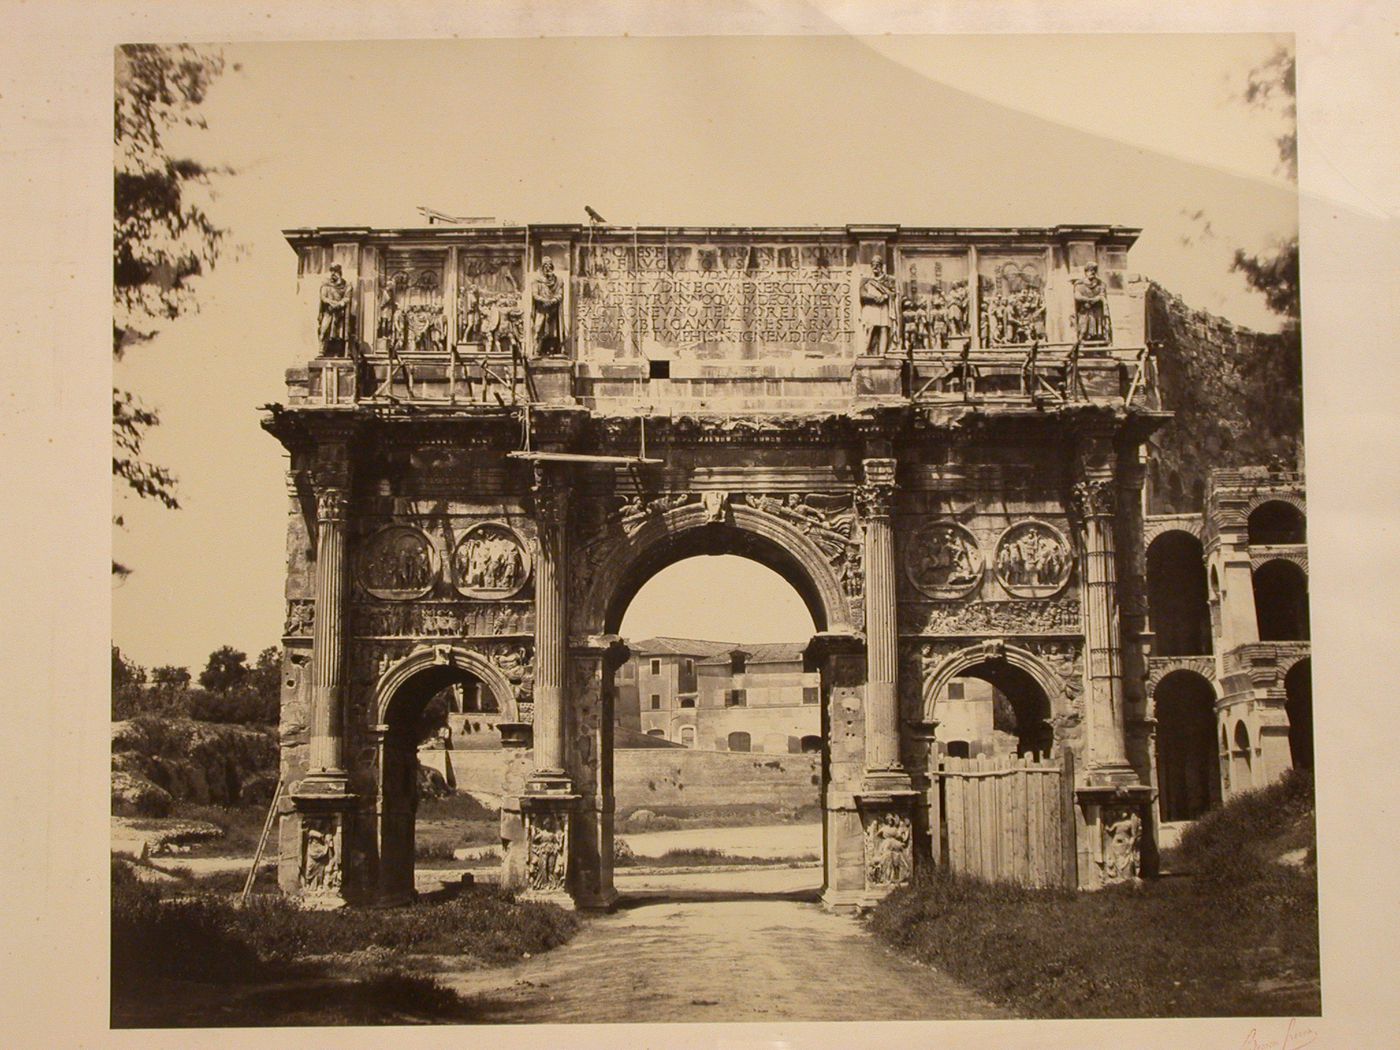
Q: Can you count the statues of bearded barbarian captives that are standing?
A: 4